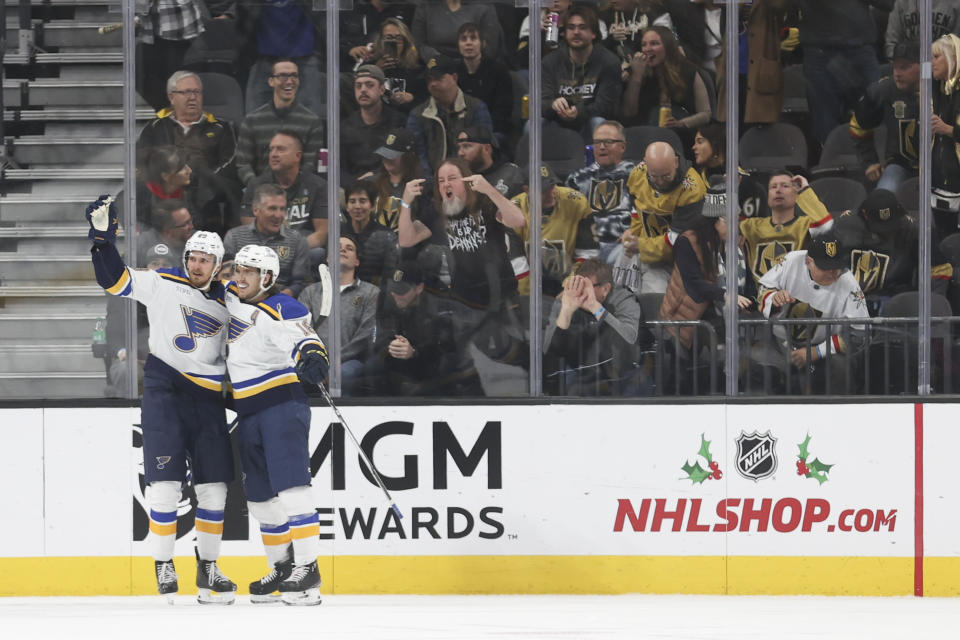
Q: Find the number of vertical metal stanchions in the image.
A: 5